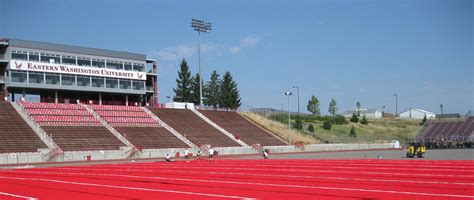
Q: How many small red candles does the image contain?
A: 0